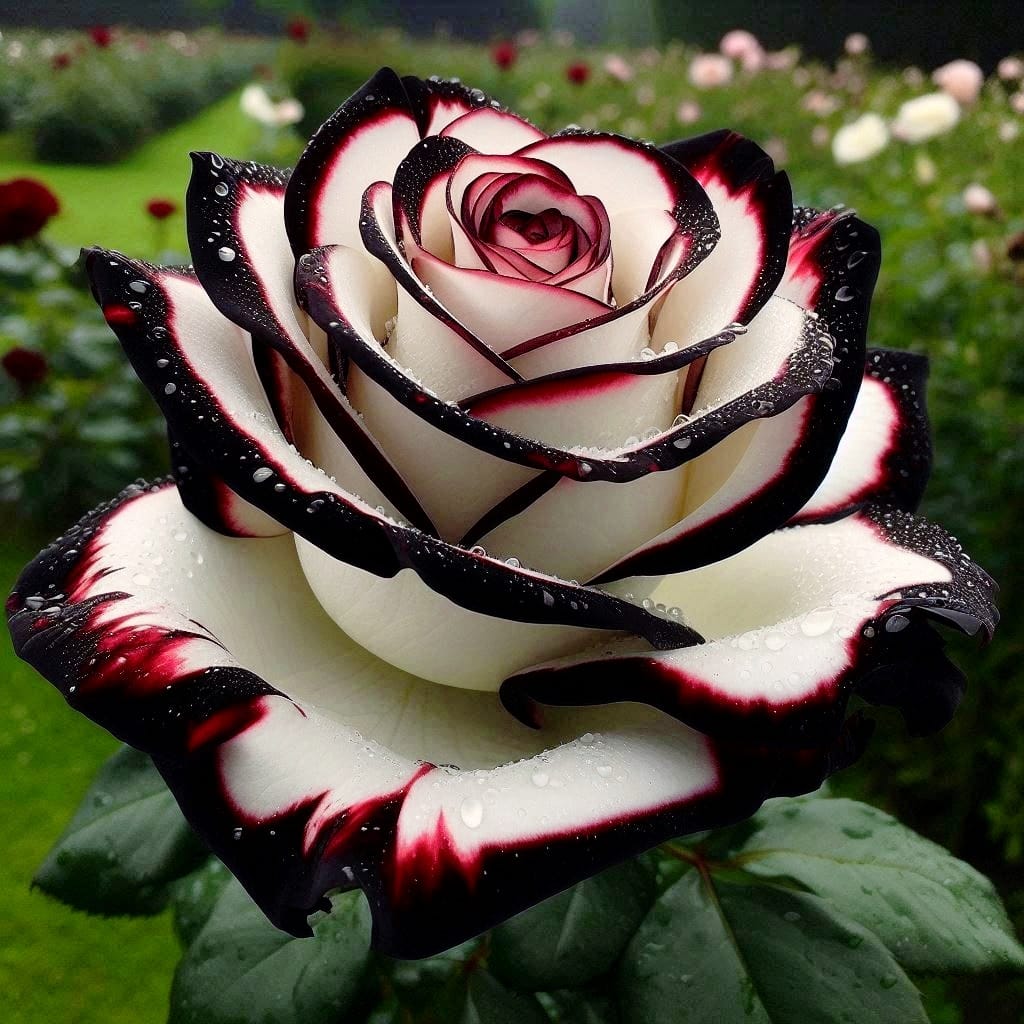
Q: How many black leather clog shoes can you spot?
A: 0